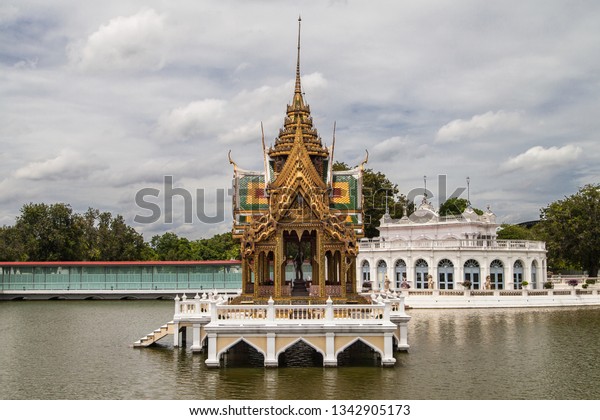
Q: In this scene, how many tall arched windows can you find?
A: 9